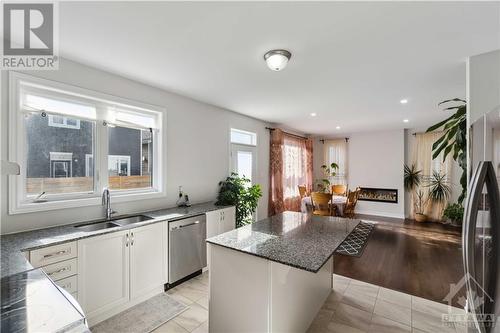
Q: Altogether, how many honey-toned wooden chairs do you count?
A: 4